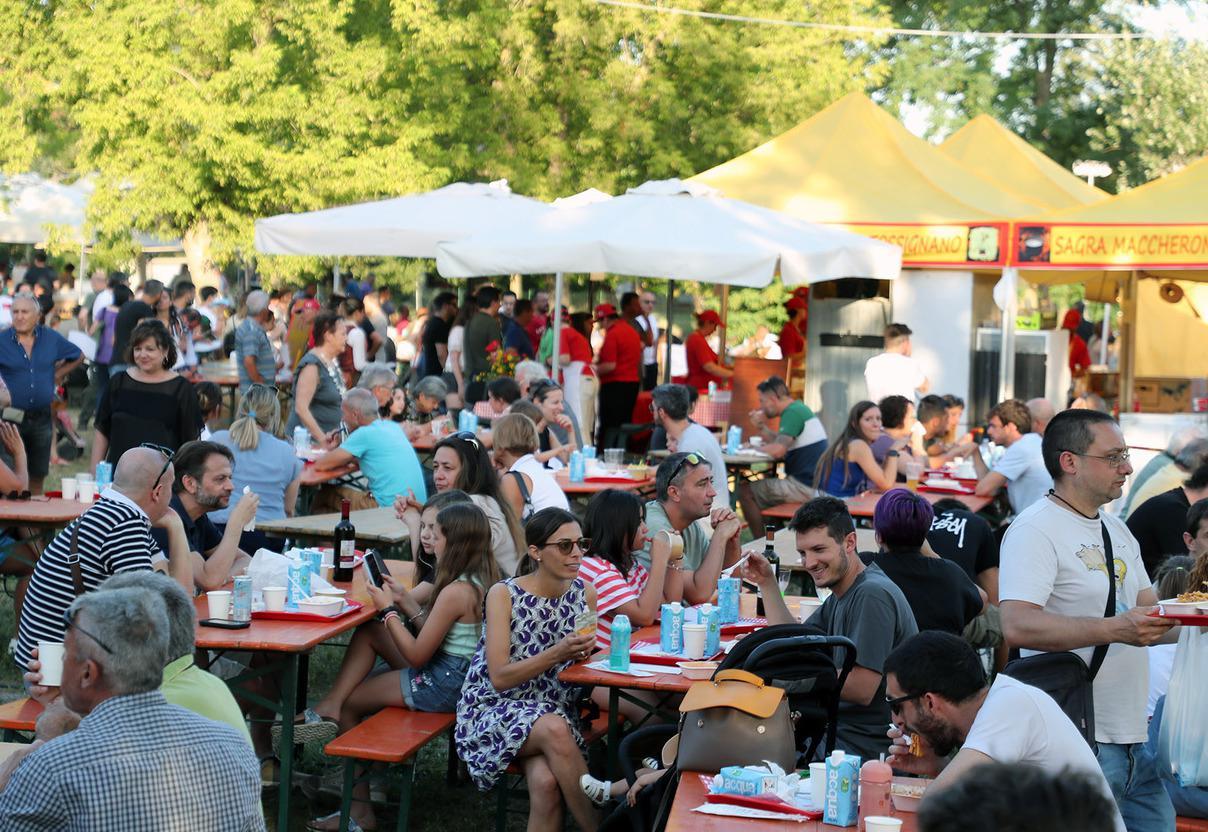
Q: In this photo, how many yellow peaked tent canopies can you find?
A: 3